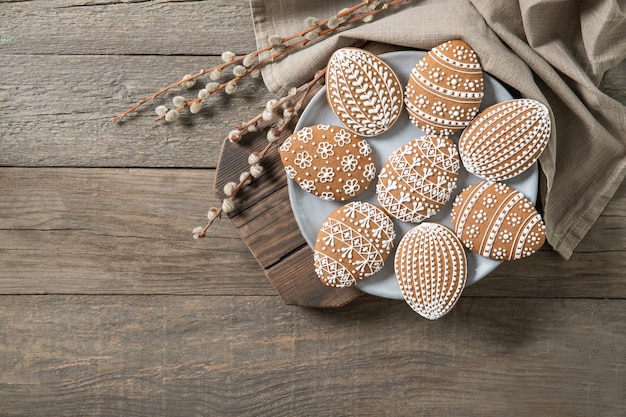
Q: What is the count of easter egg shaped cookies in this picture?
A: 8